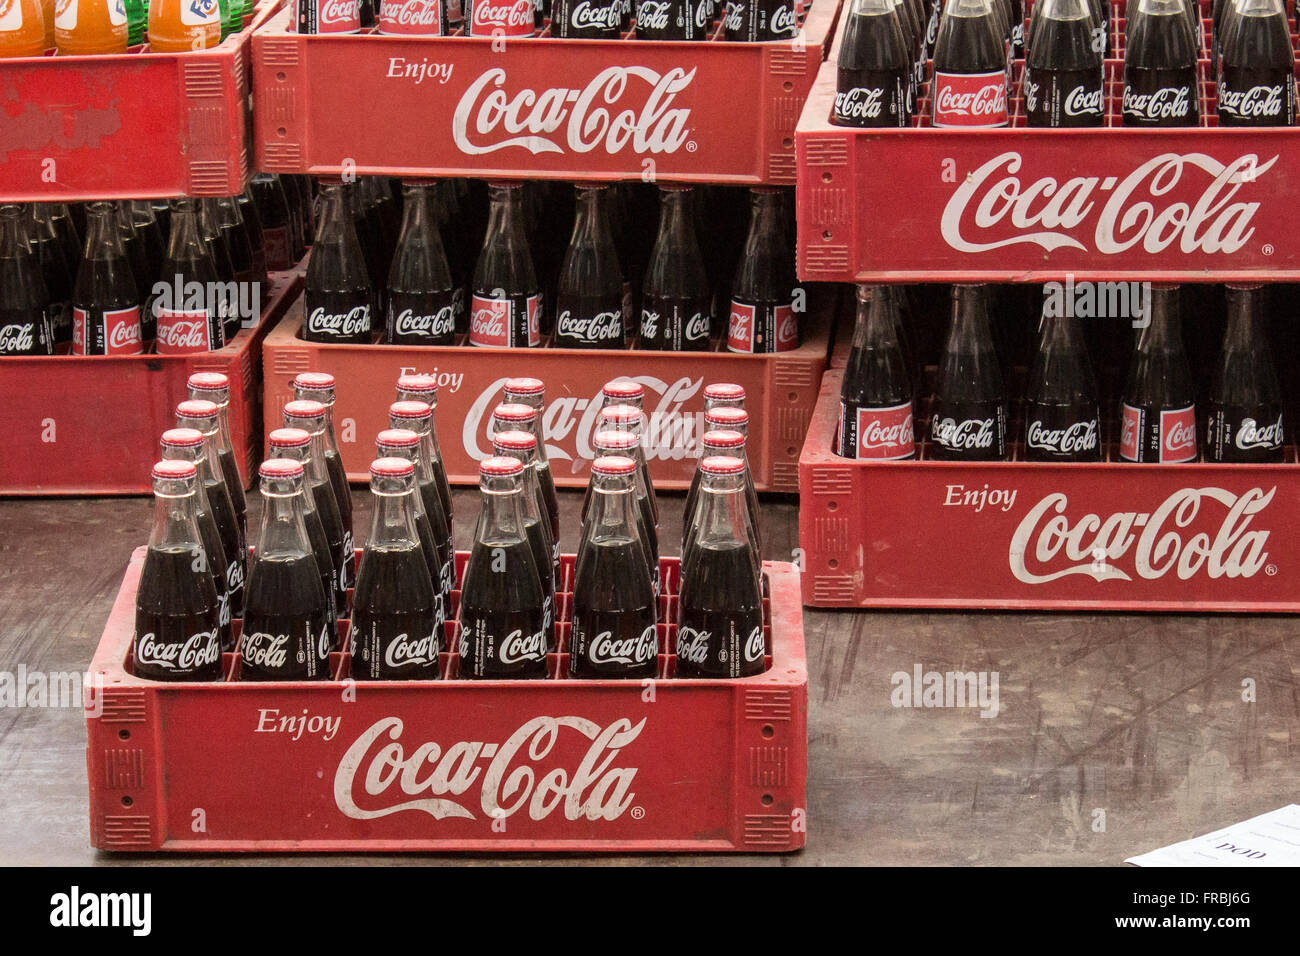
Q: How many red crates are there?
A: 7